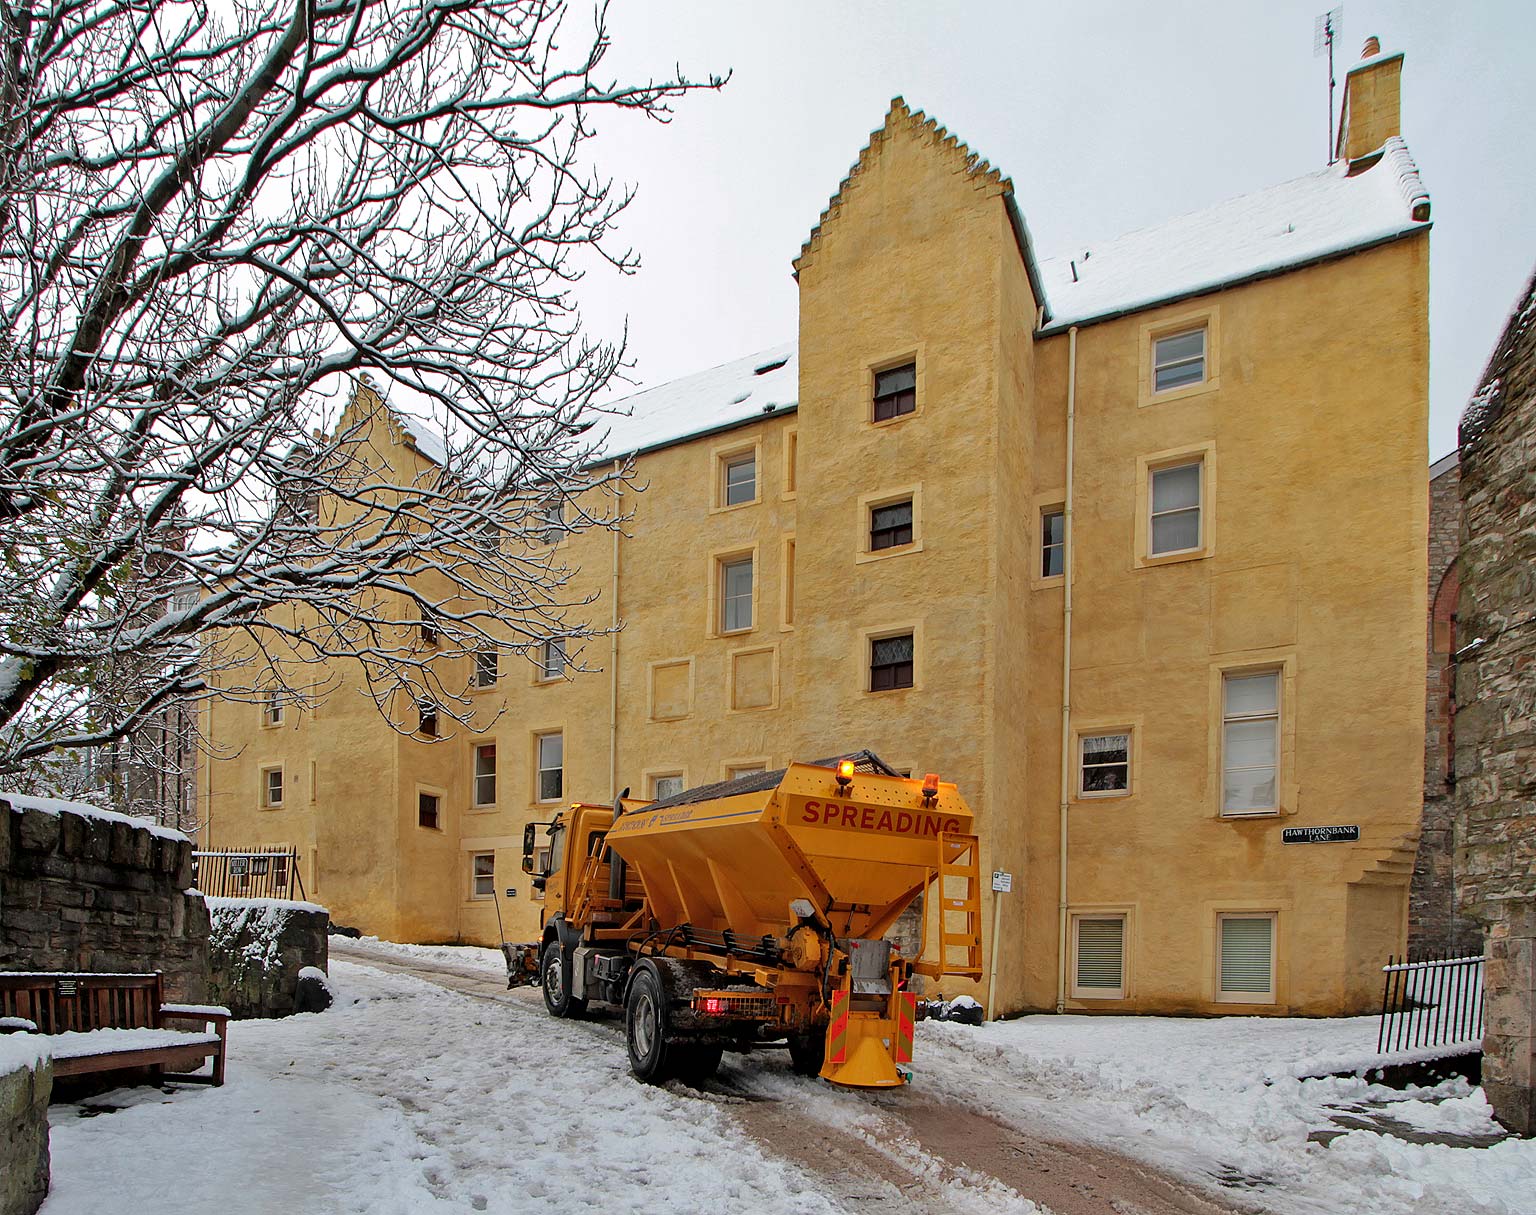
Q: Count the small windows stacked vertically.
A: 3